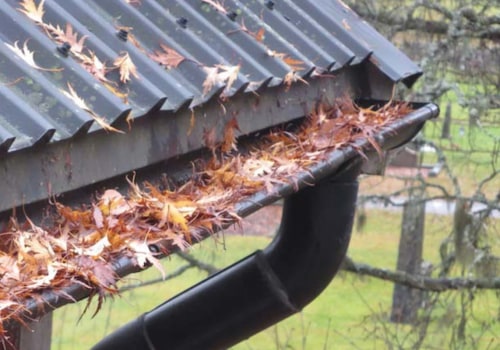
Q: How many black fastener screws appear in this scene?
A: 5